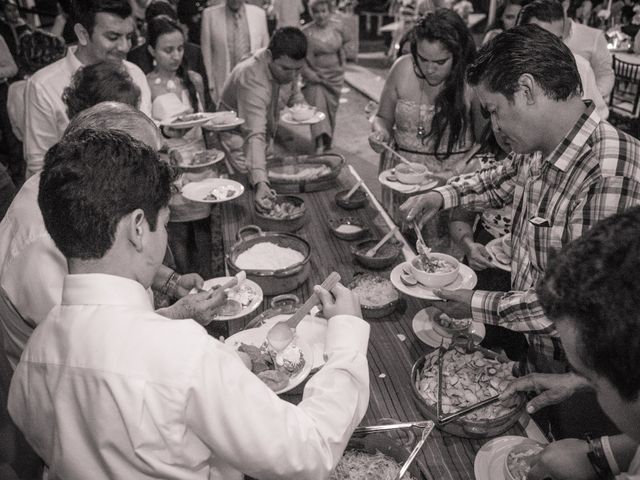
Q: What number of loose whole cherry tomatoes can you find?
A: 0